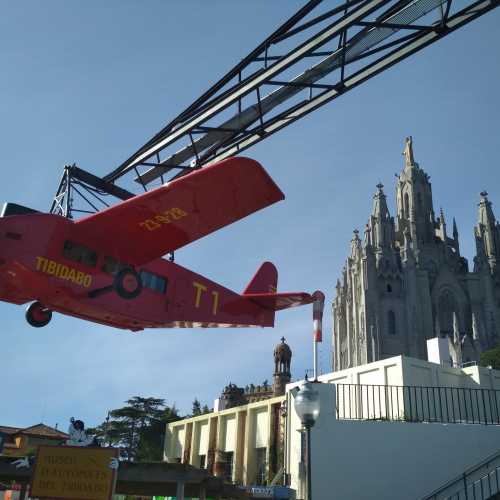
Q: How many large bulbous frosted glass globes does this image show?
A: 1